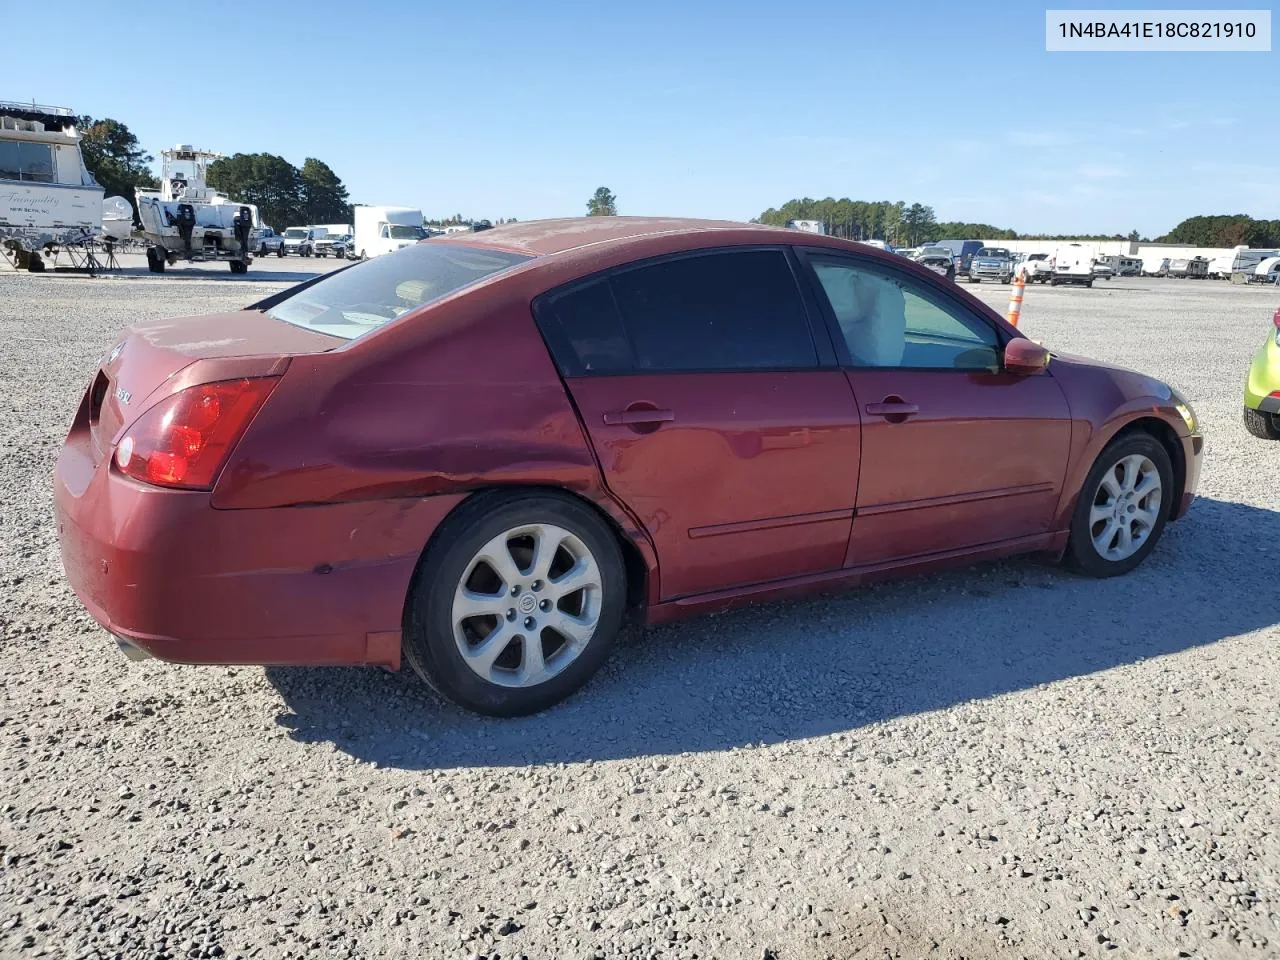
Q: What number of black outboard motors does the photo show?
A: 2